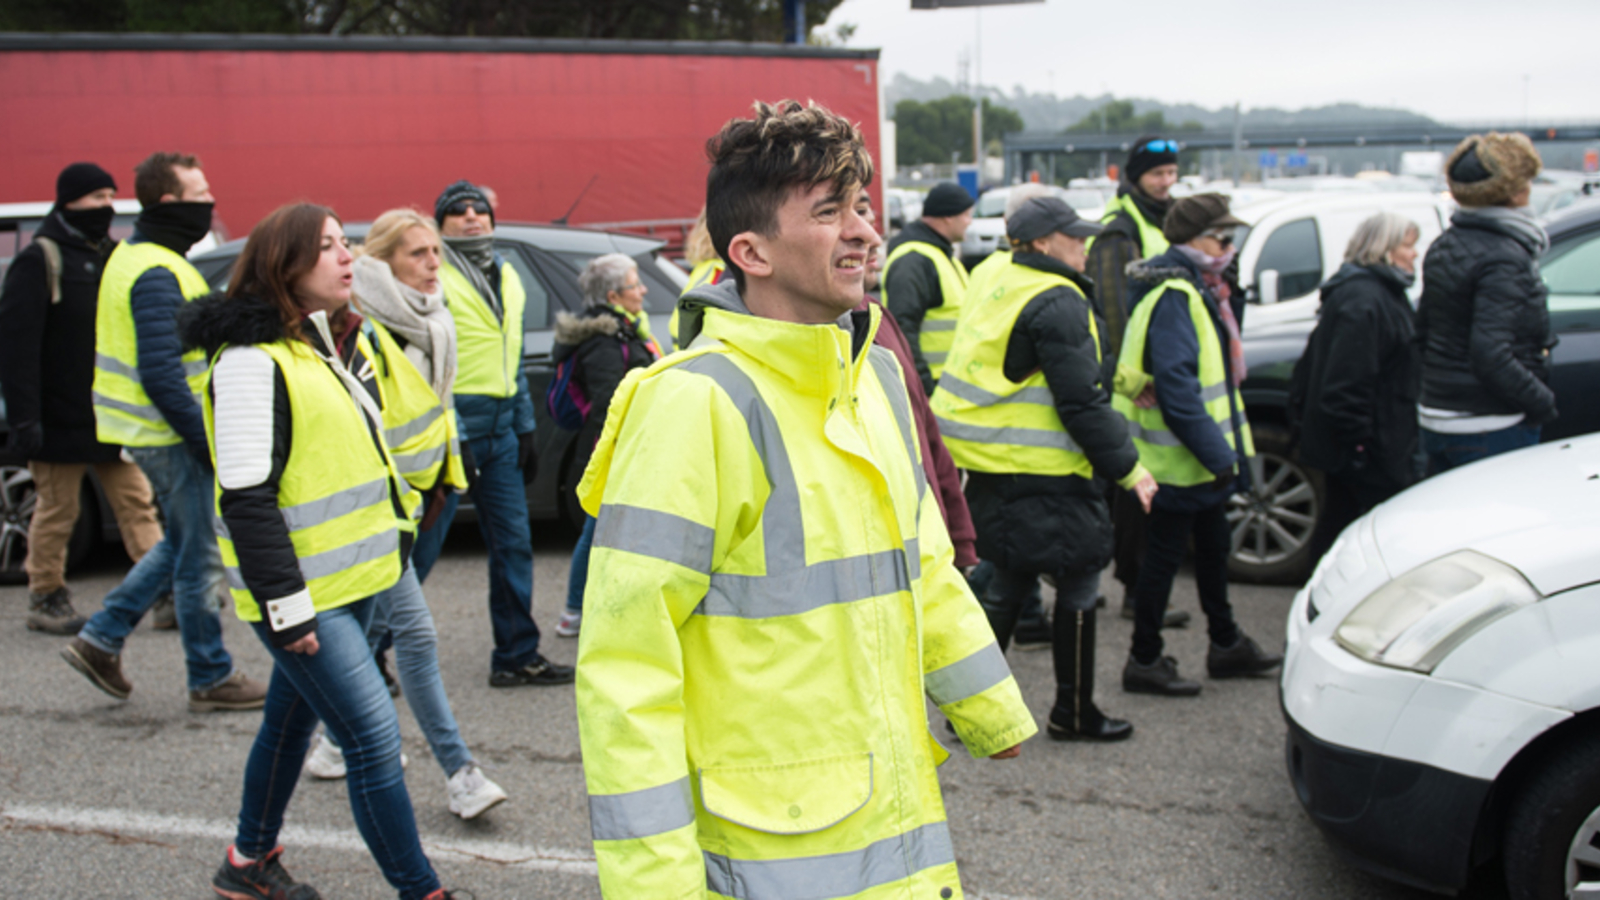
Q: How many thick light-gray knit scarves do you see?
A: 1